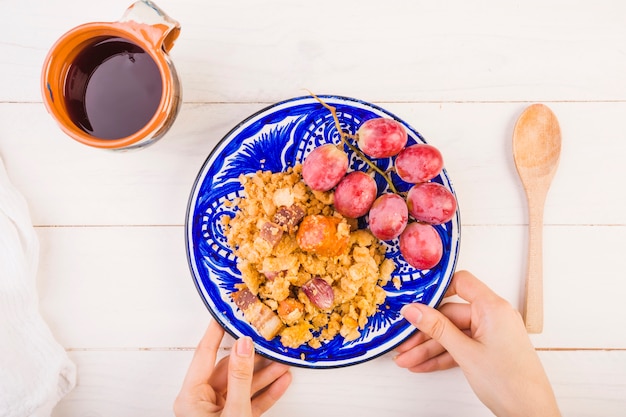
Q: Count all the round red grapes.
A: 7